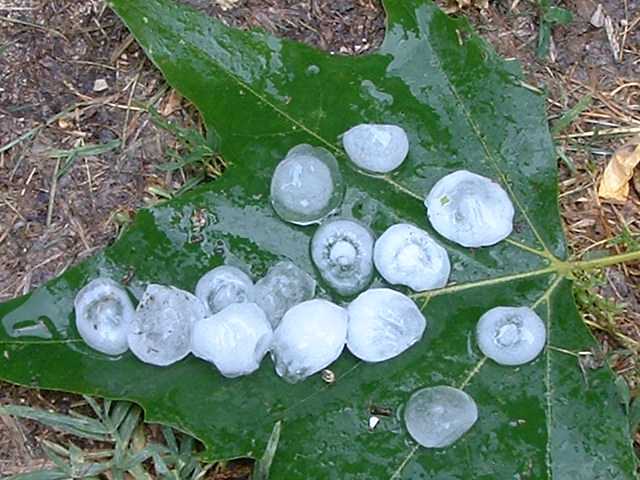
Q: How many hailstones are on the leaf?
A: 14